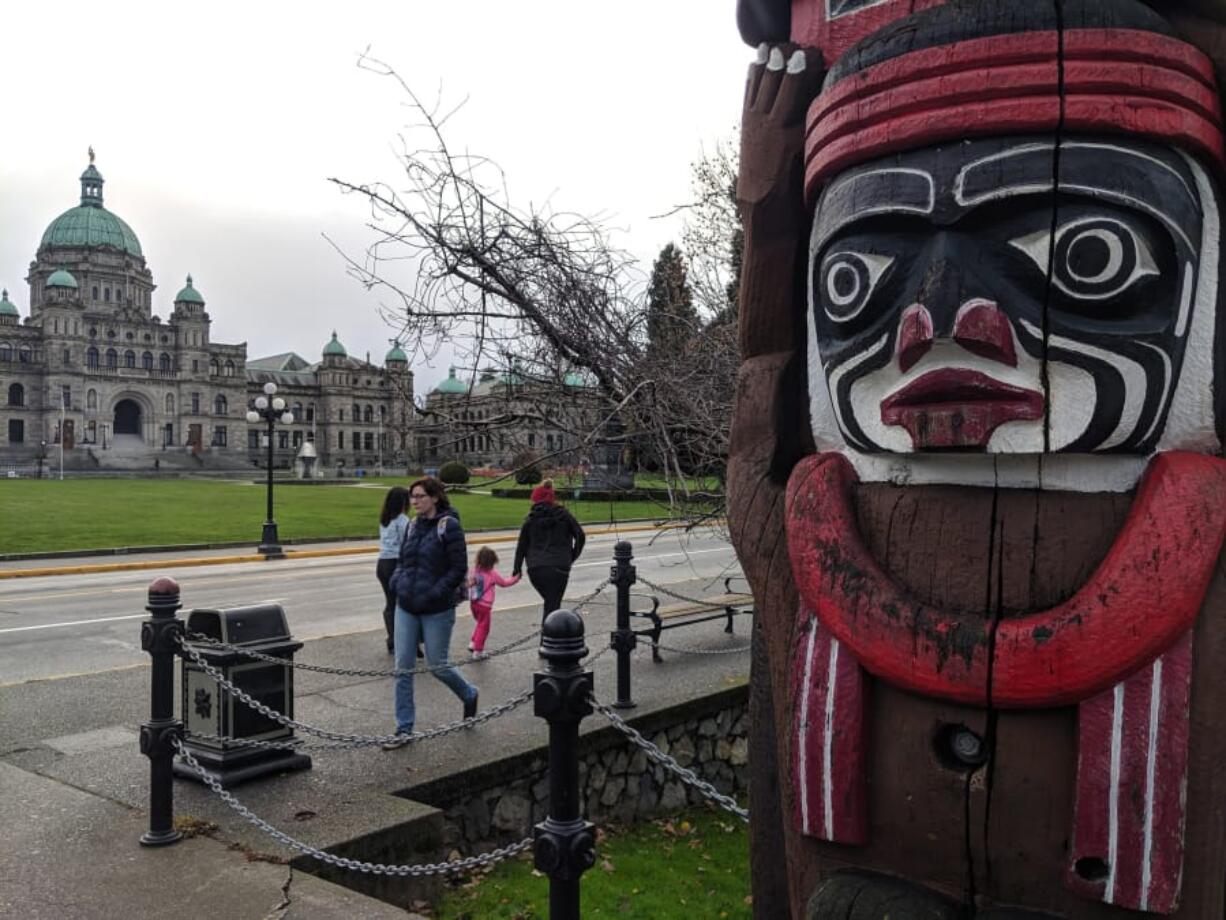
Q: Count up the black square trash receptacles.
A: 1